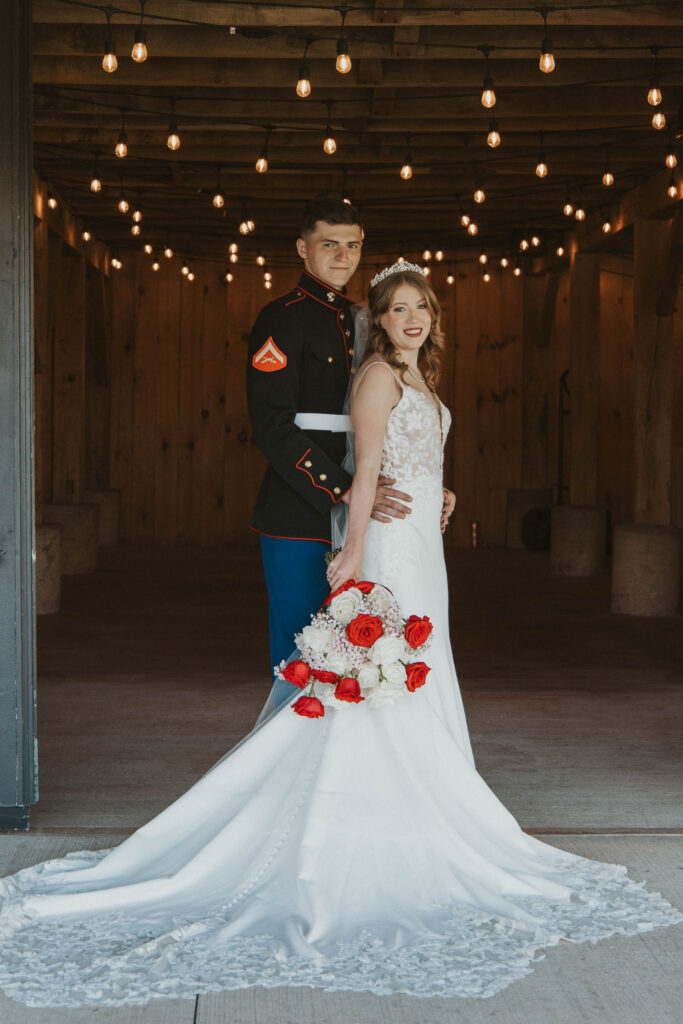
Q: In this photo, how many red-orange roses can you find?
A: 7